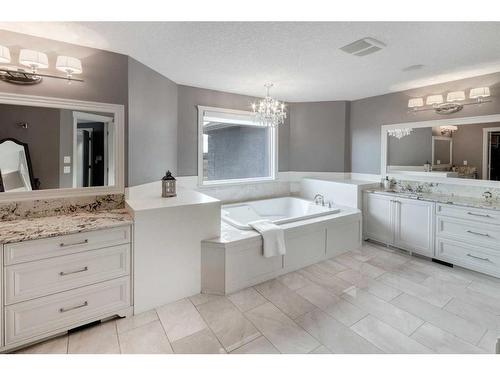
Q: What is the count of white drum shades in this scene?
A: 7